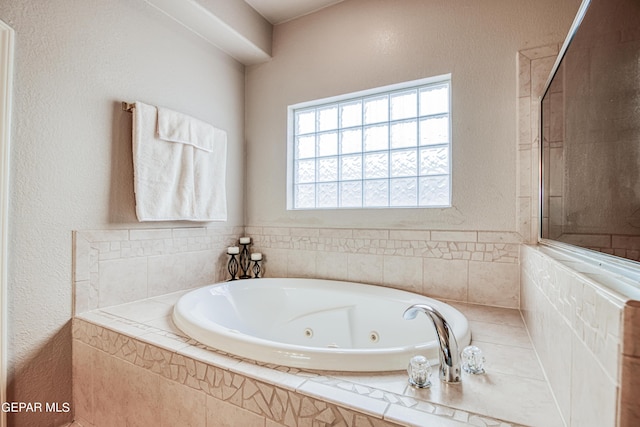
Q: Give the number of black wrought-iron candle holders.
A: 3